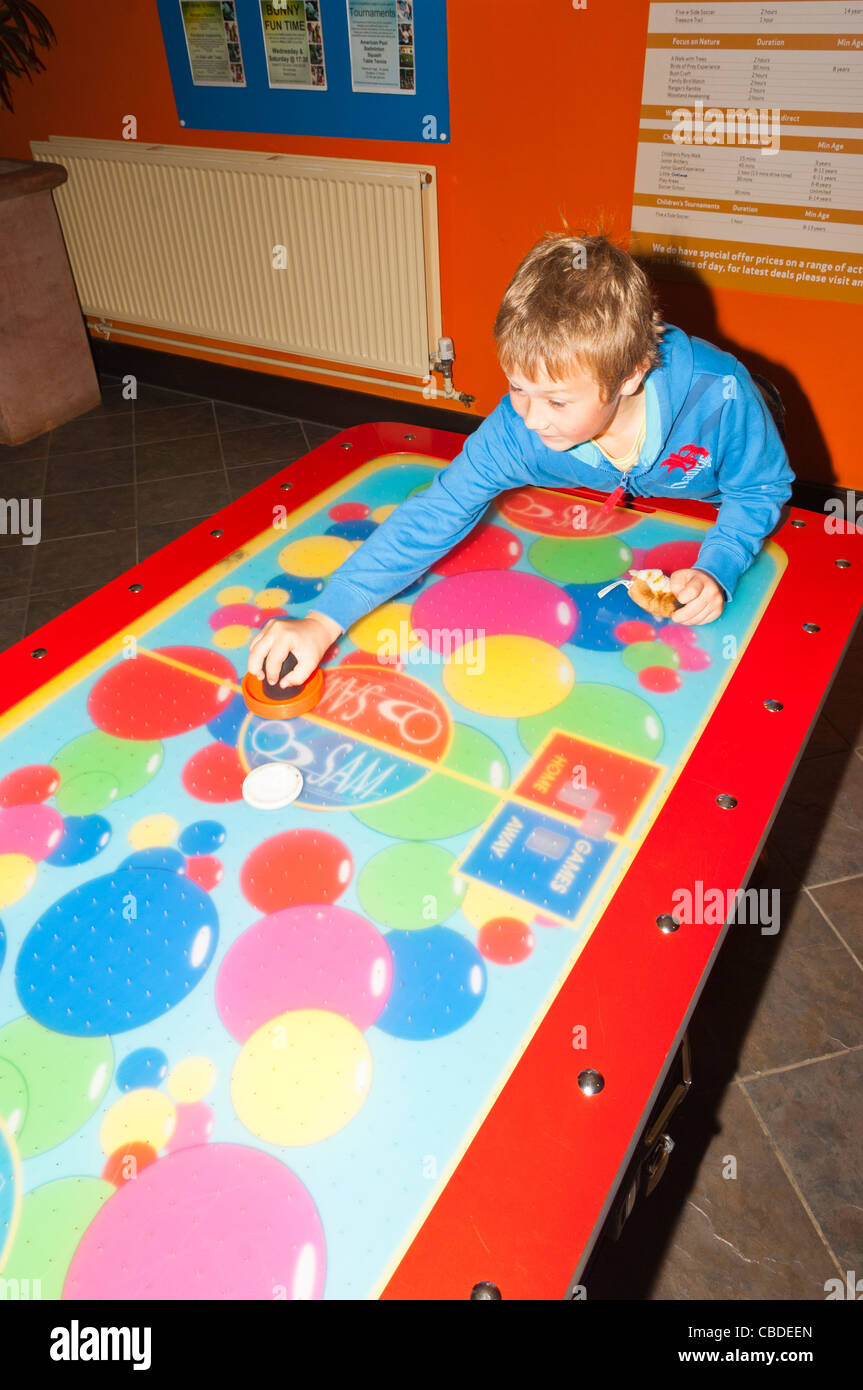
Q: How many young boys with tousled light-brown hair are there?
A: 1